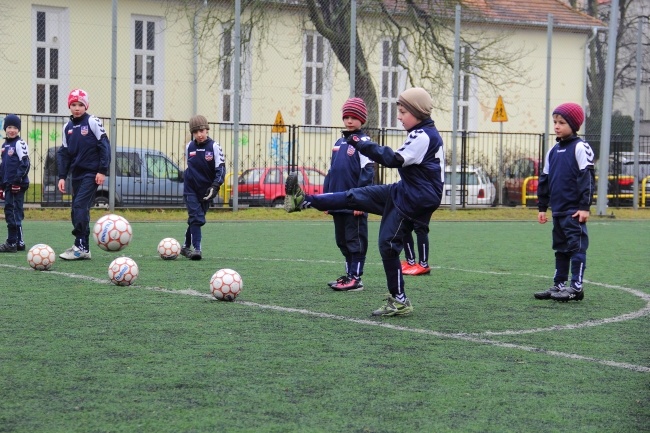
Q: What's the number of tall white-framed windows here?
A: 6